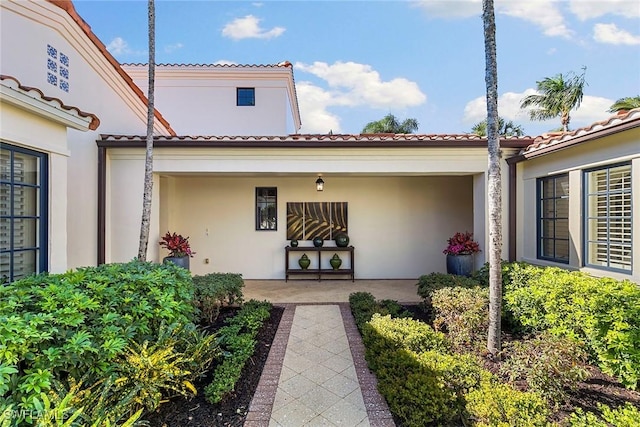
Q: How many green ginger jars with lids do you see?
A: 2